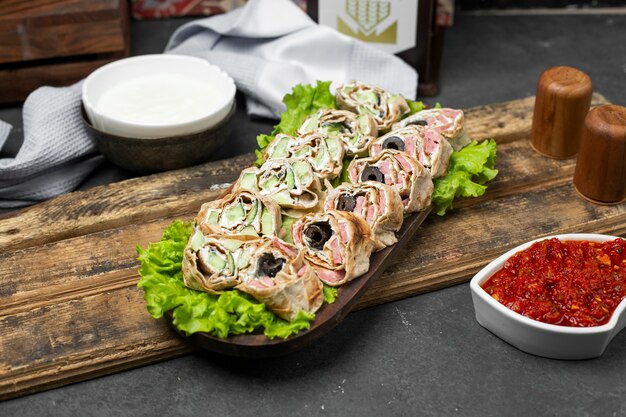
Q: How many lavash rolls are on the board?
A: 12